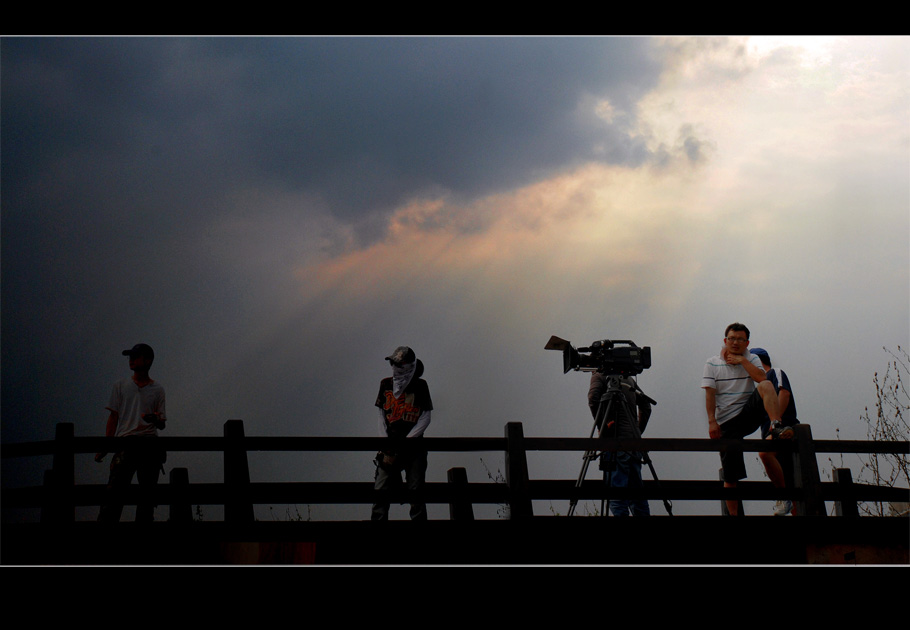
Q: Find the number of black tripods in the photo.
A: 1